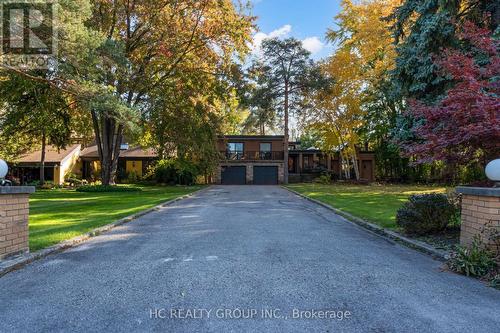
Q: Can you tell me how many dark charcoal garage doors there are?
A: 2